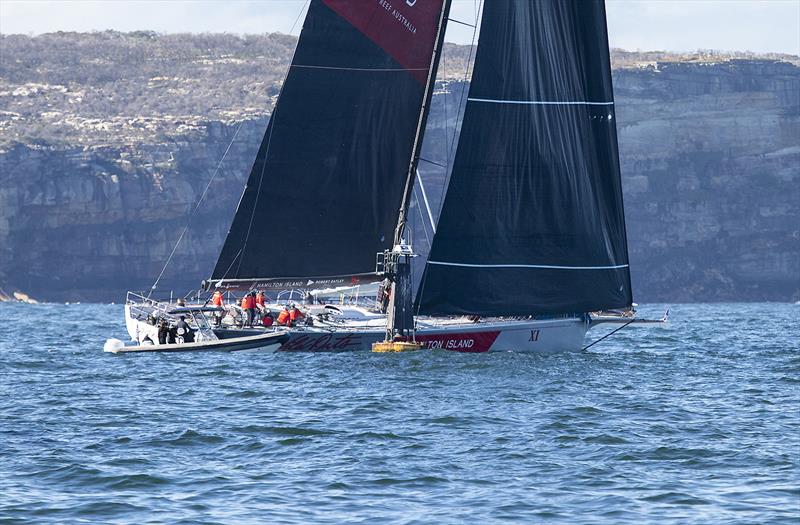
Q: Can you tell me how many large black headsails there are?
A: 1